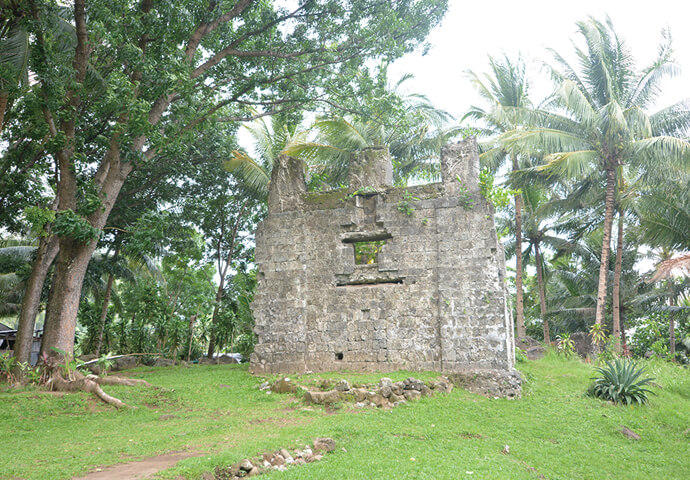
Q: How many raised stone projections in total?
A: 3